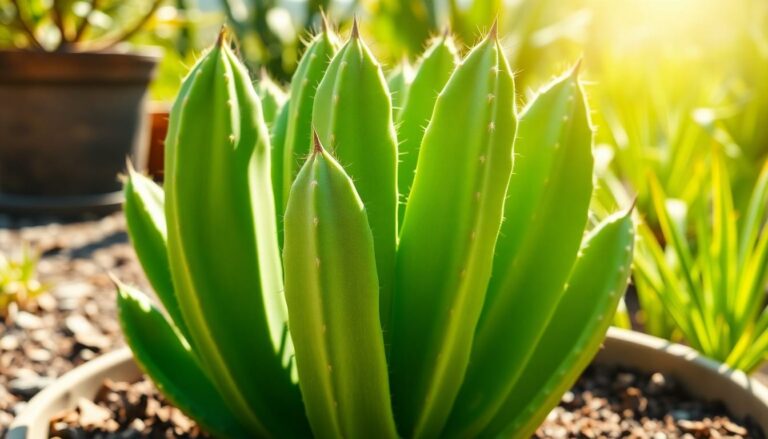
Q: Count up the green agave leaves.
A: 12